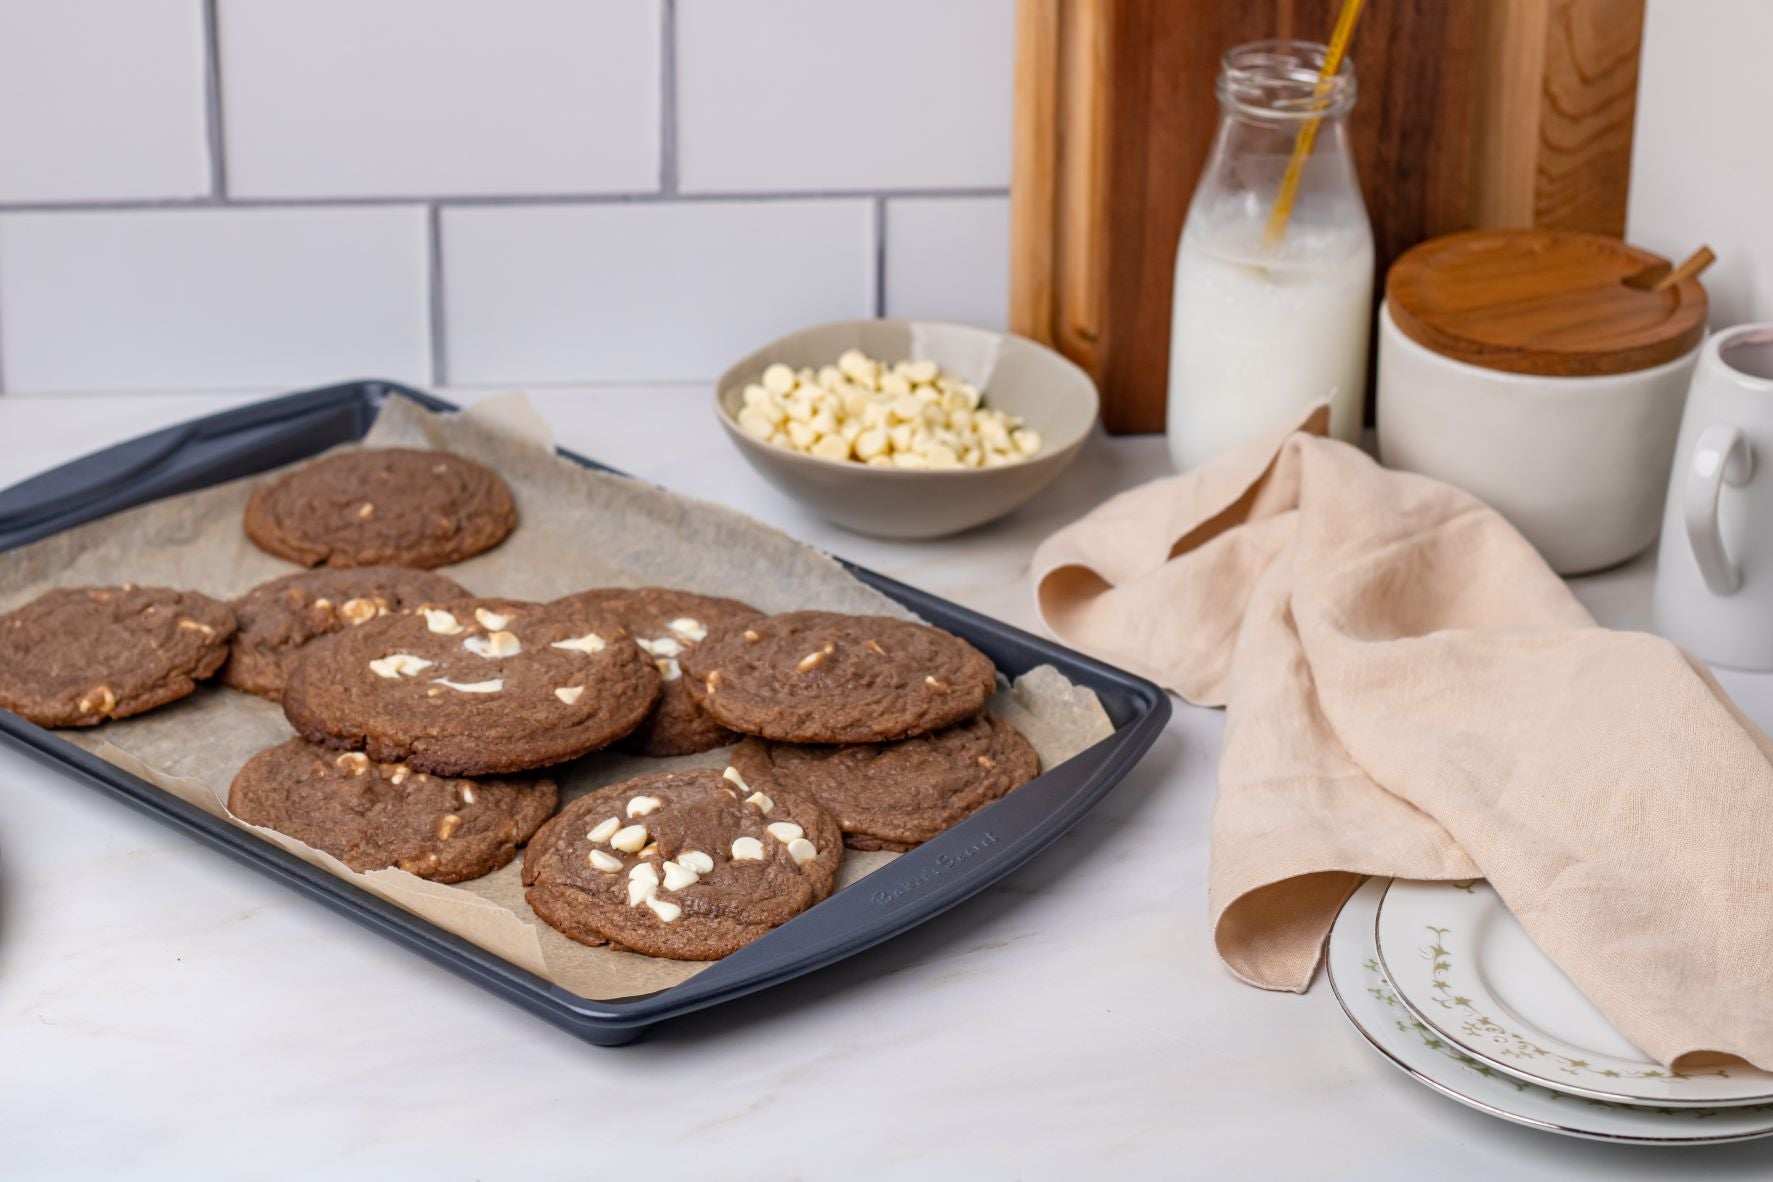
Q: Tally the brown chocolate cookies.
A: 9